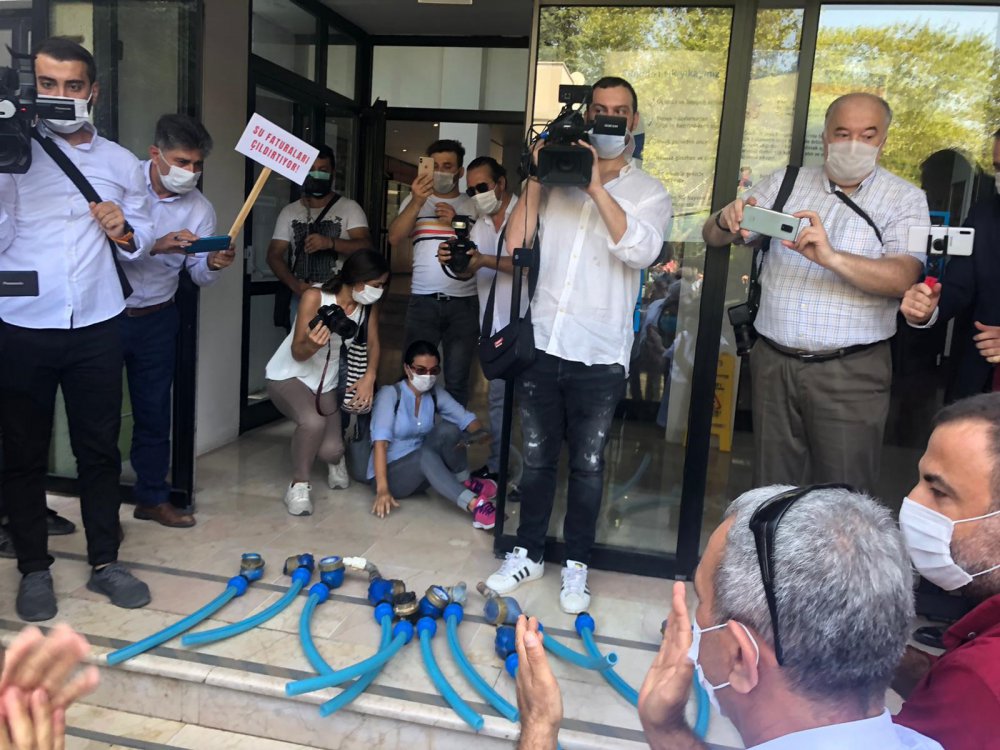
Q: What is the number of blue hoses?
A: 11